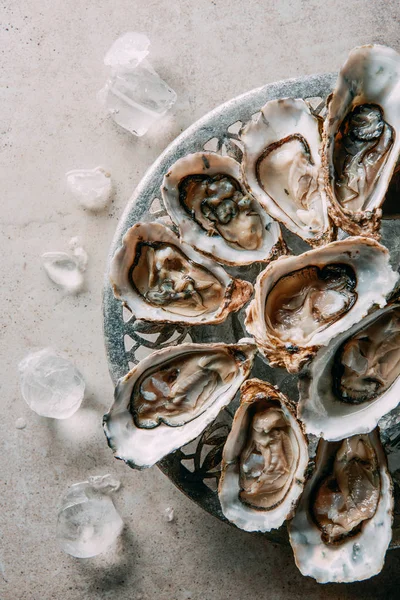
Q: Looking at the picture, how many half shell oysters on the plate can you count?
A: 9